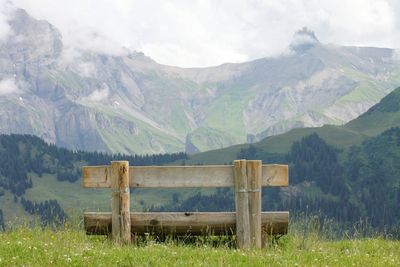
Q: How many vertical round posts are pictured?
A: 3